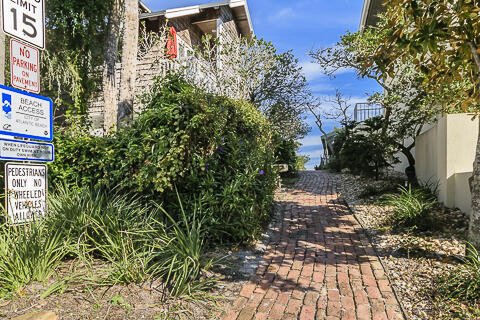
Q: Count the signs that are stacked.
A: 5